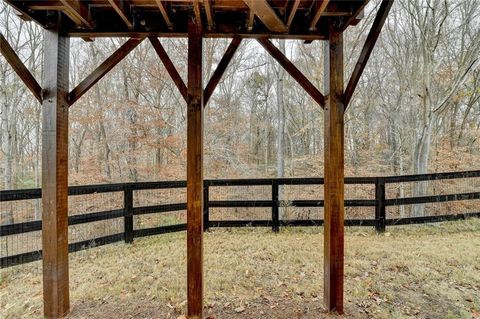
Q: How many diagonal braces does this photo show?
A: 6